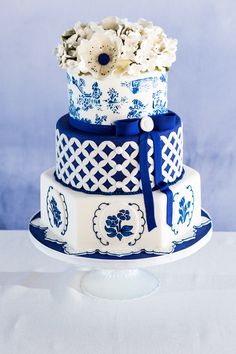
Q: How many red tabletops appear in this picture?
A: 0